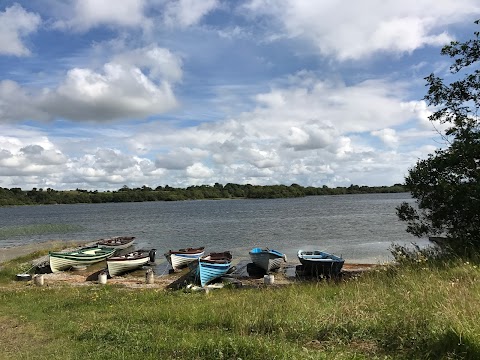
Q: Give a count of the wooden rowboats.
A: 7